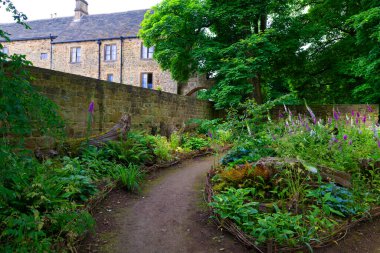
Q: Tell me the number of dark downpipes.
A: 3